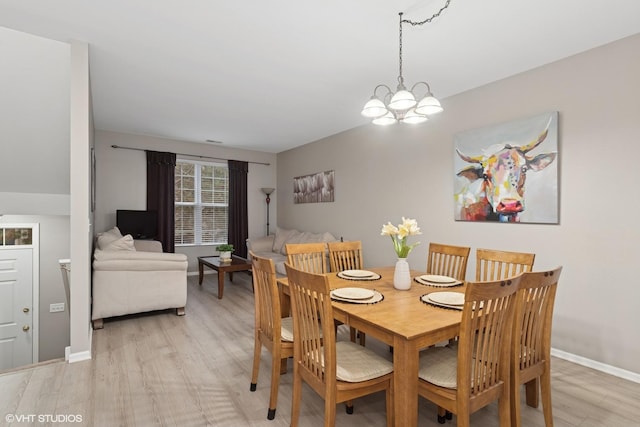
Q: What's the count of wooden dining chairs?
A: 8